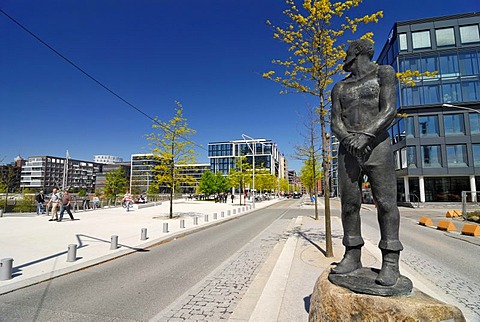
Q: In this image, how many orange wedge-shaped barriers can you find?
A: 5